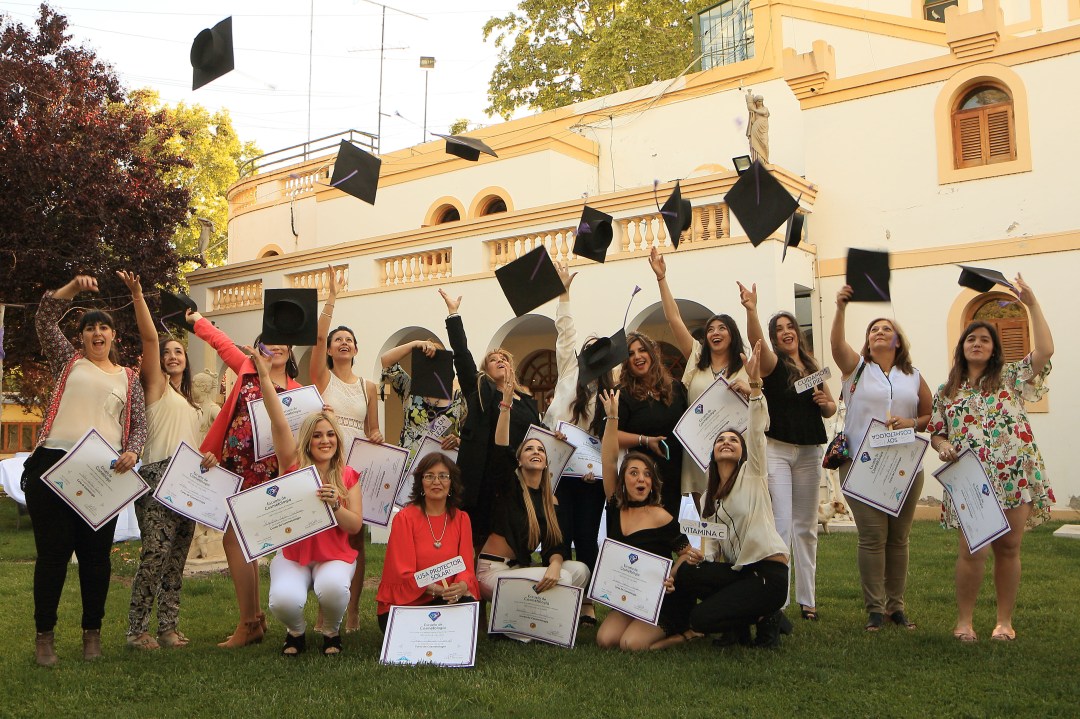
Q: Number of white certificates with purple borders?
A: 14